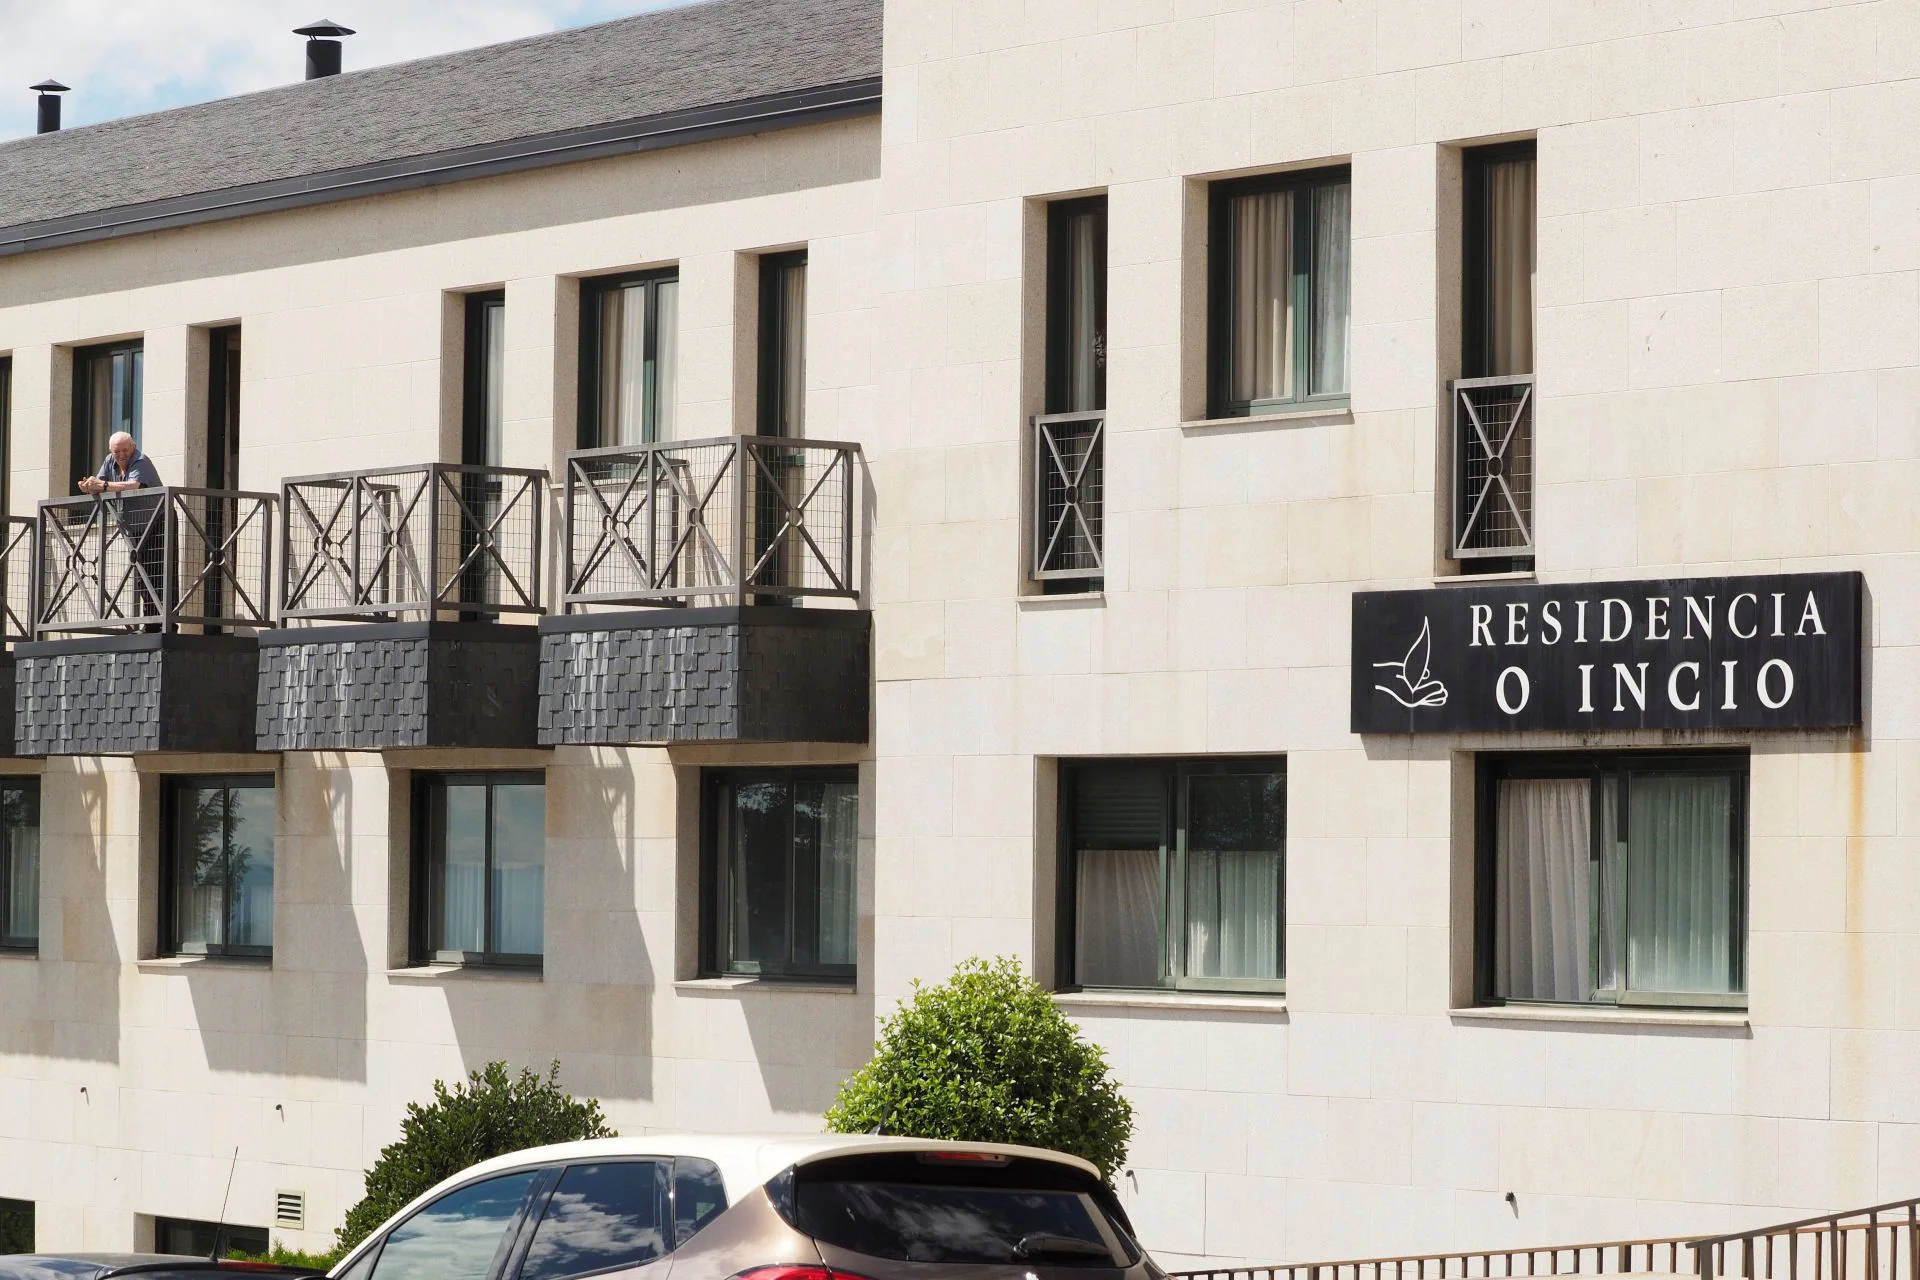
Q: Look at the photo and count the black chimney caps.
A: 2